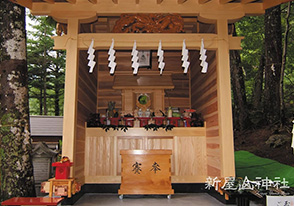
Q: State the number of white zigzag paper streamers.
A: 6